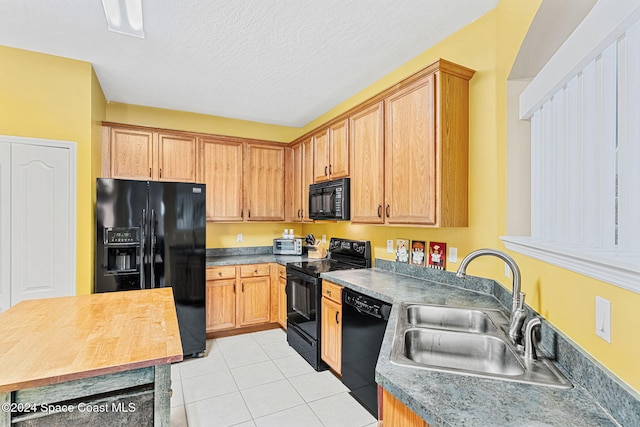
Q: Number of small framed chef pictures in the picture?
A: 3